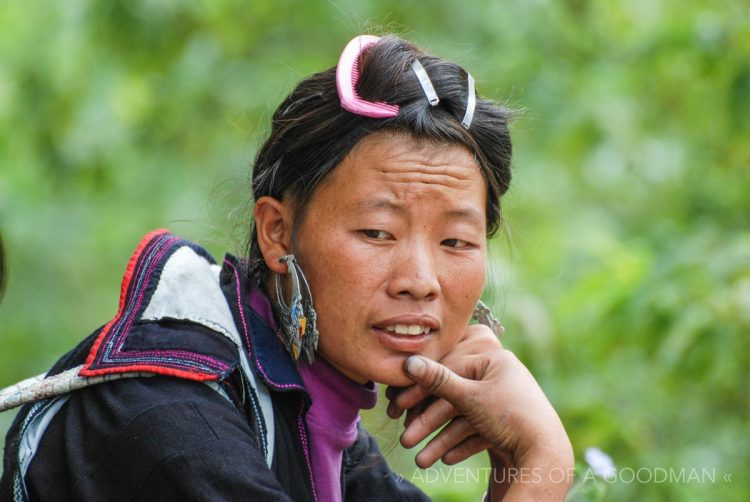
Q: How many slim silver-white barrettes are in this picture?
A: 2